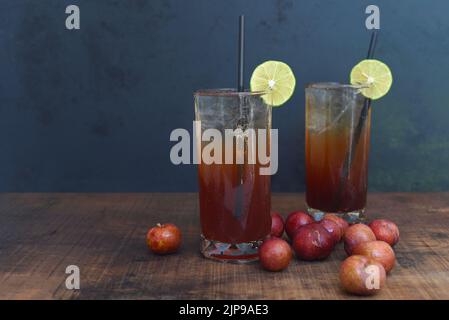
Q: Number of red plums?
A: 11